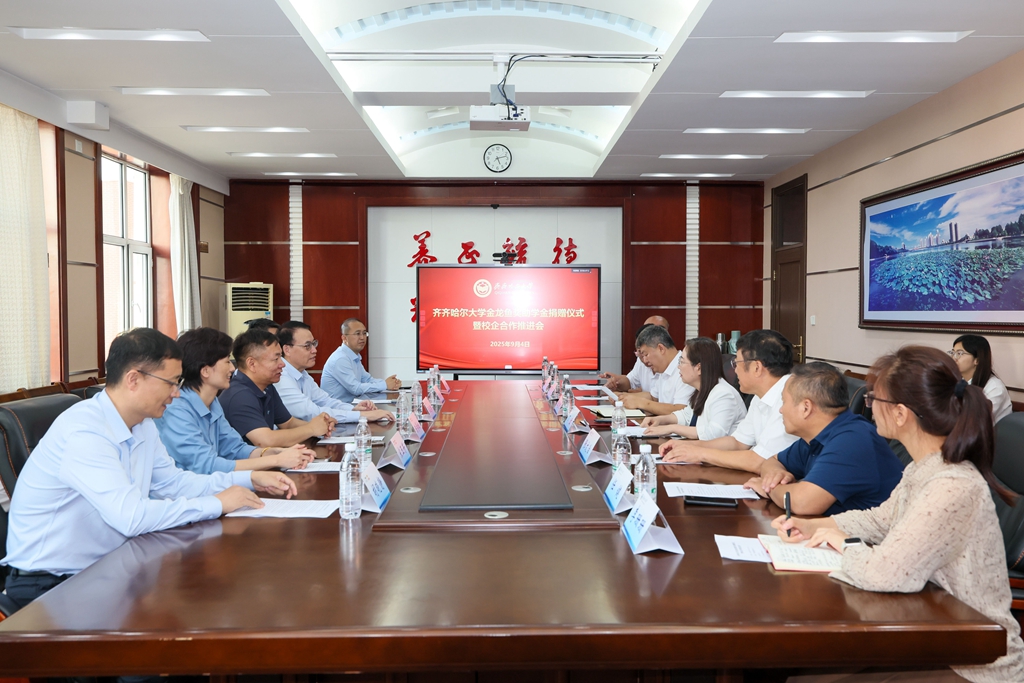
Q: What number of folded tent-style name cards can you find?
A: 13